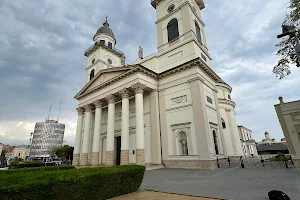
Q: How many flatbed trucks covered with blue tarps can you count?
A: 0